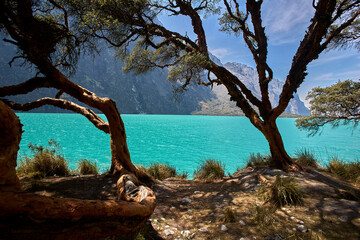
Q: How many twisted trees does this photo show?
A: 2